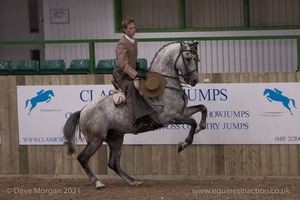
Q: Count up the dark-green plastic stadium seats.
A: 6